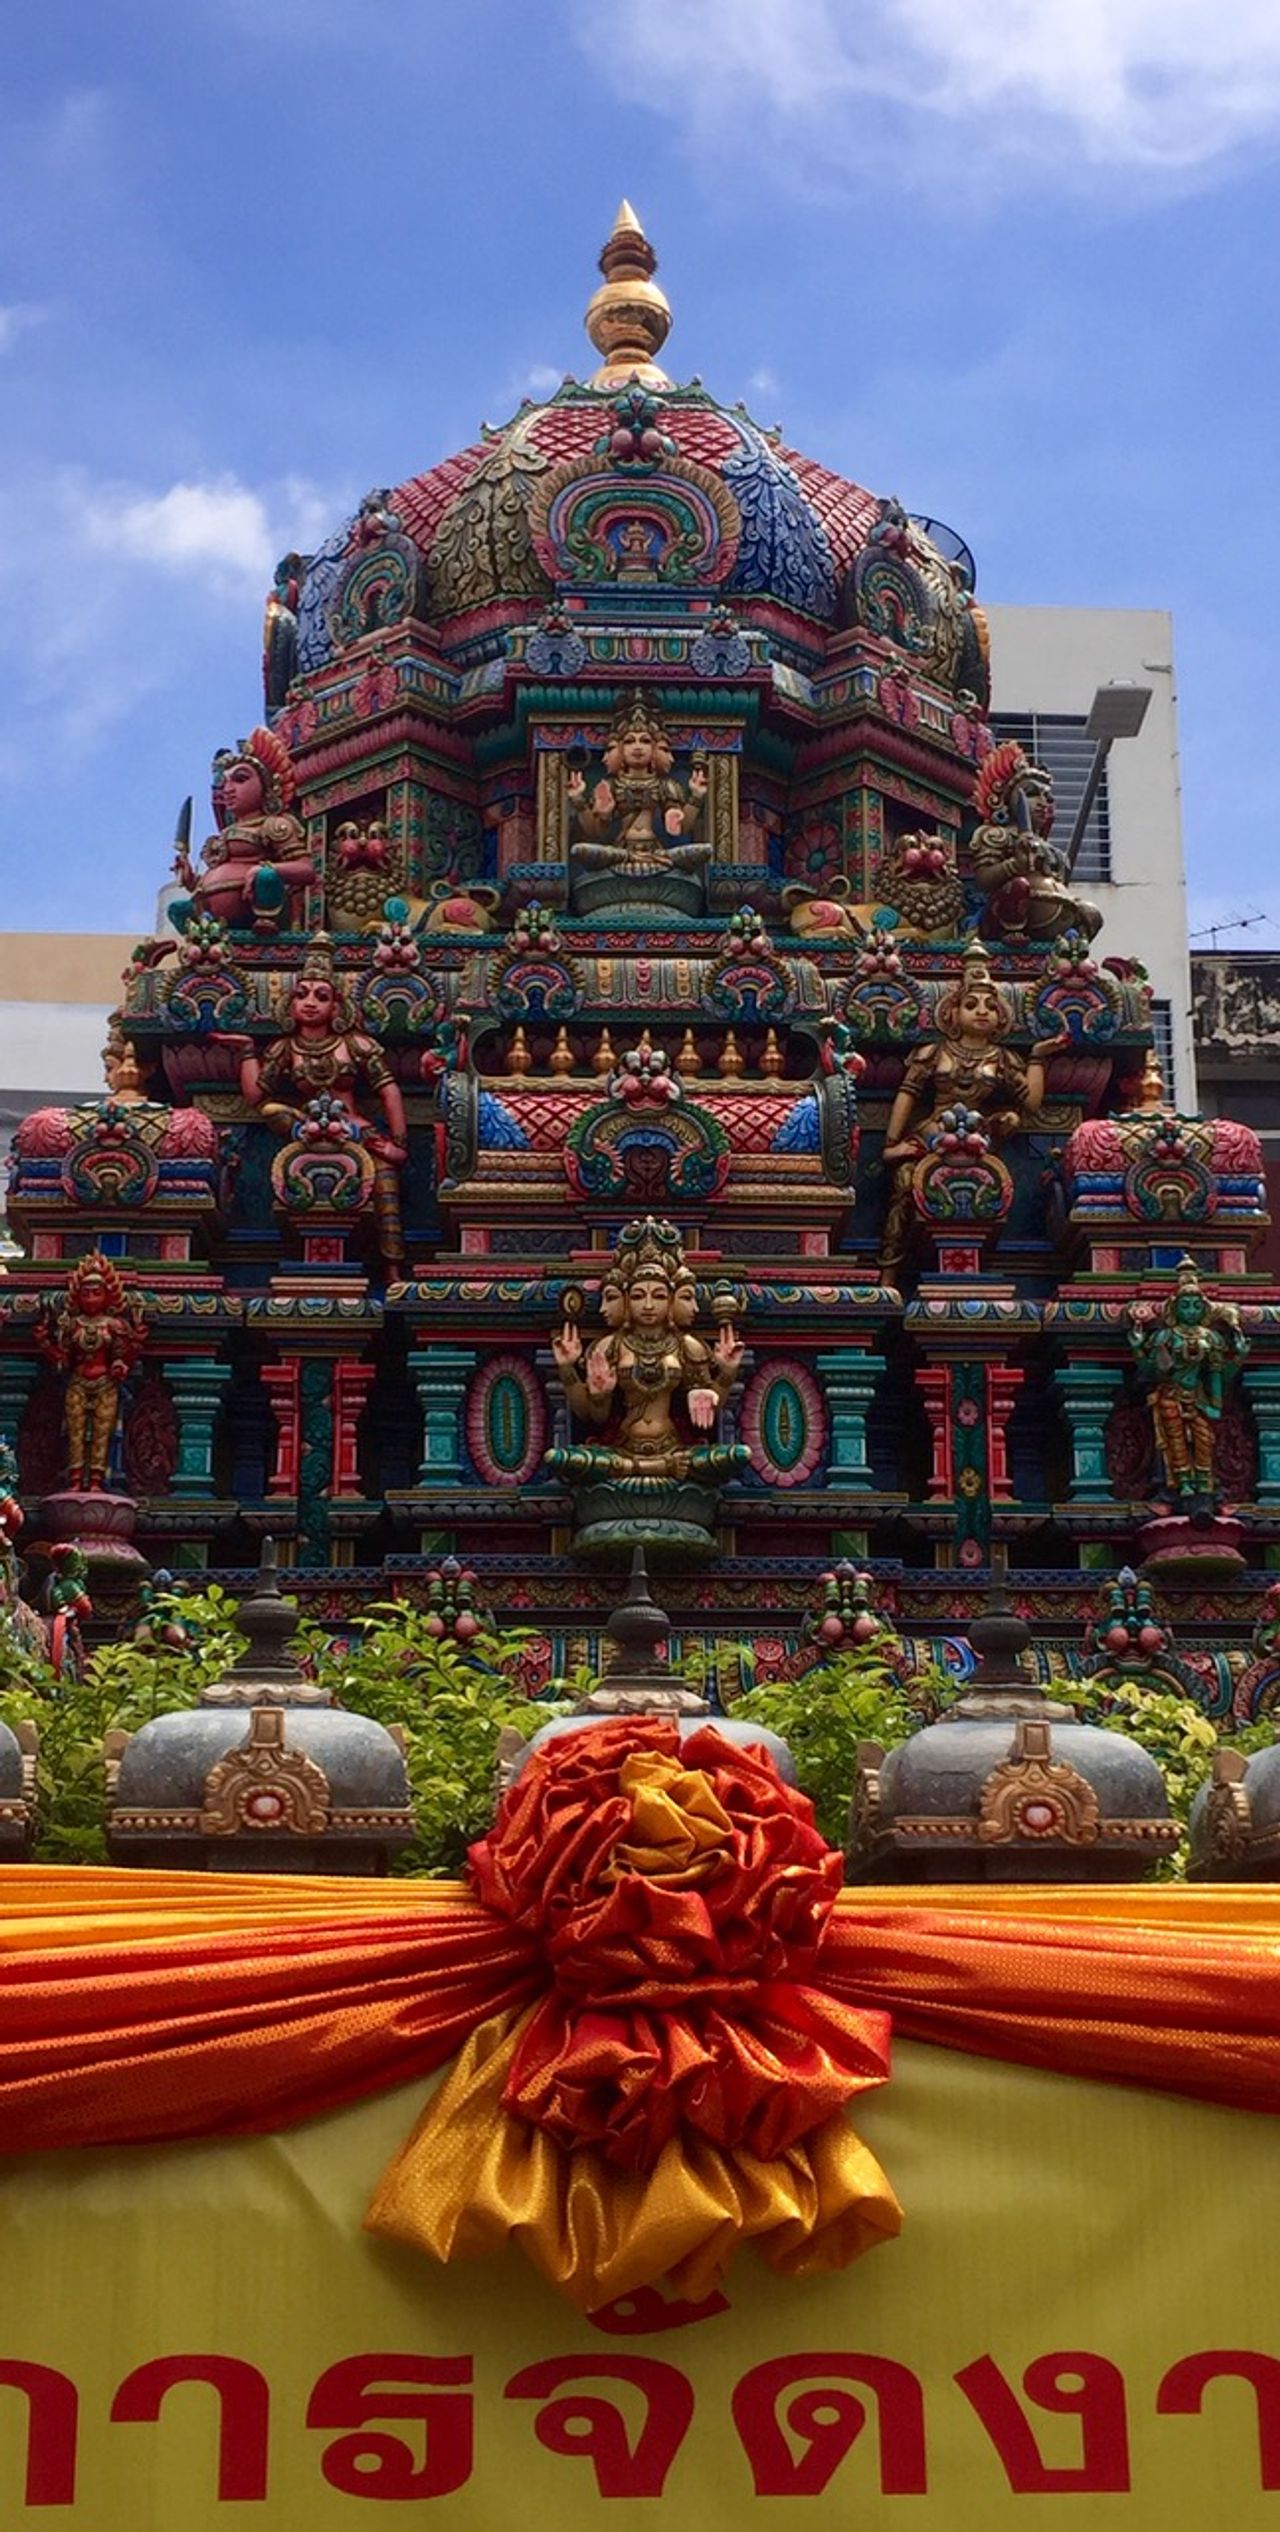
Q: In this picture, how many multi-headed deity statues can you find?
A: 2